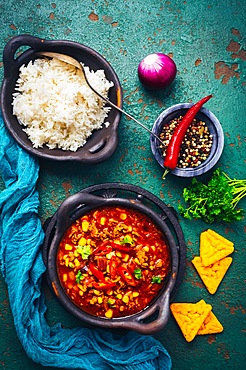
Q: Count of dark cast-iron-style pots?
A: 2